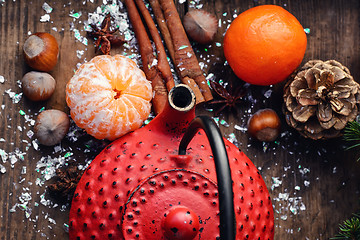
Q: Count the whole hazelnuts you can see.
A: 5